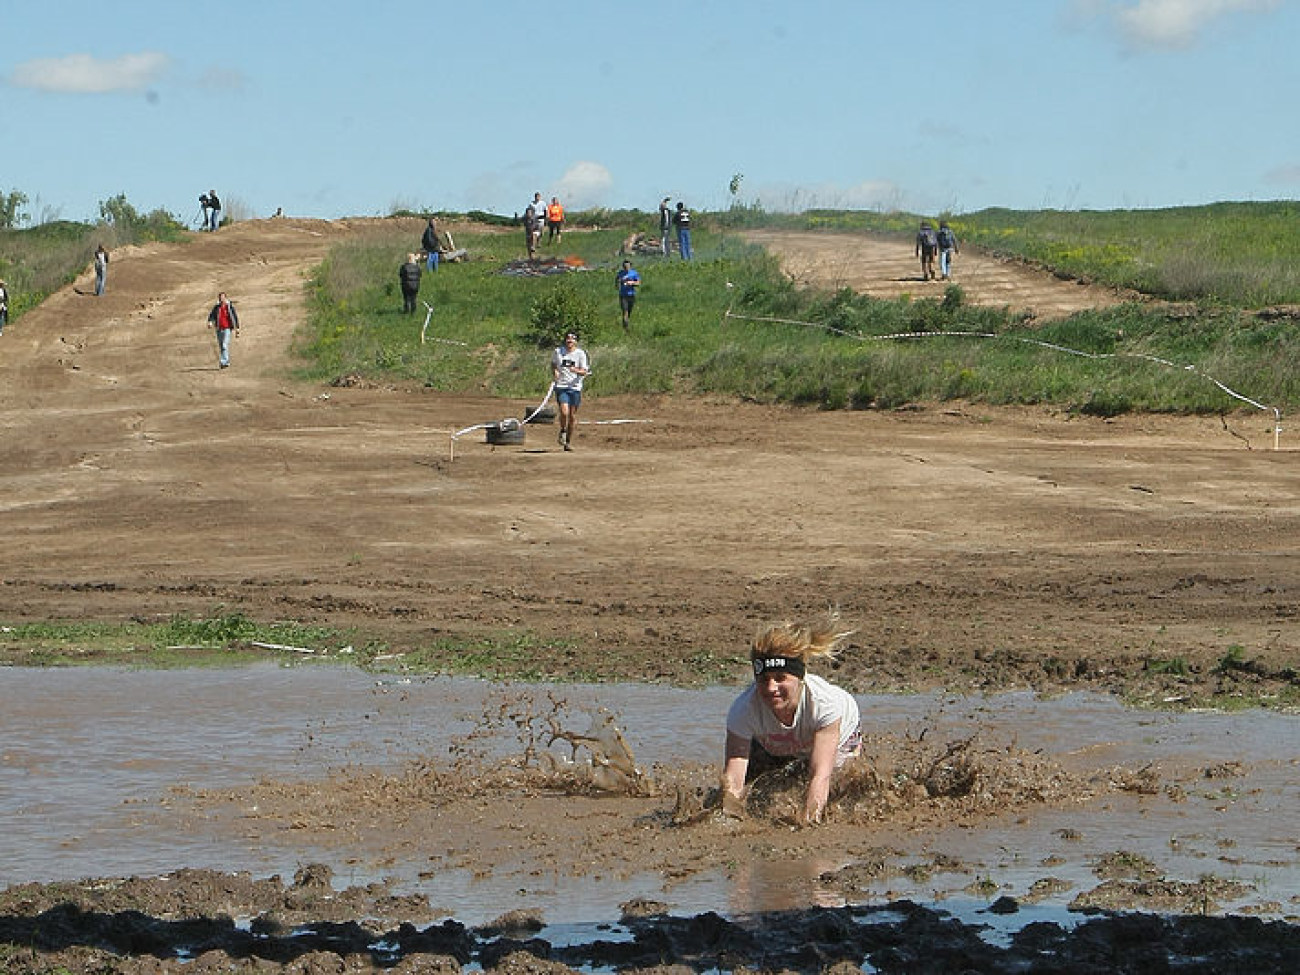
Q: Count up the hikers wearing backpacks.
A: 2